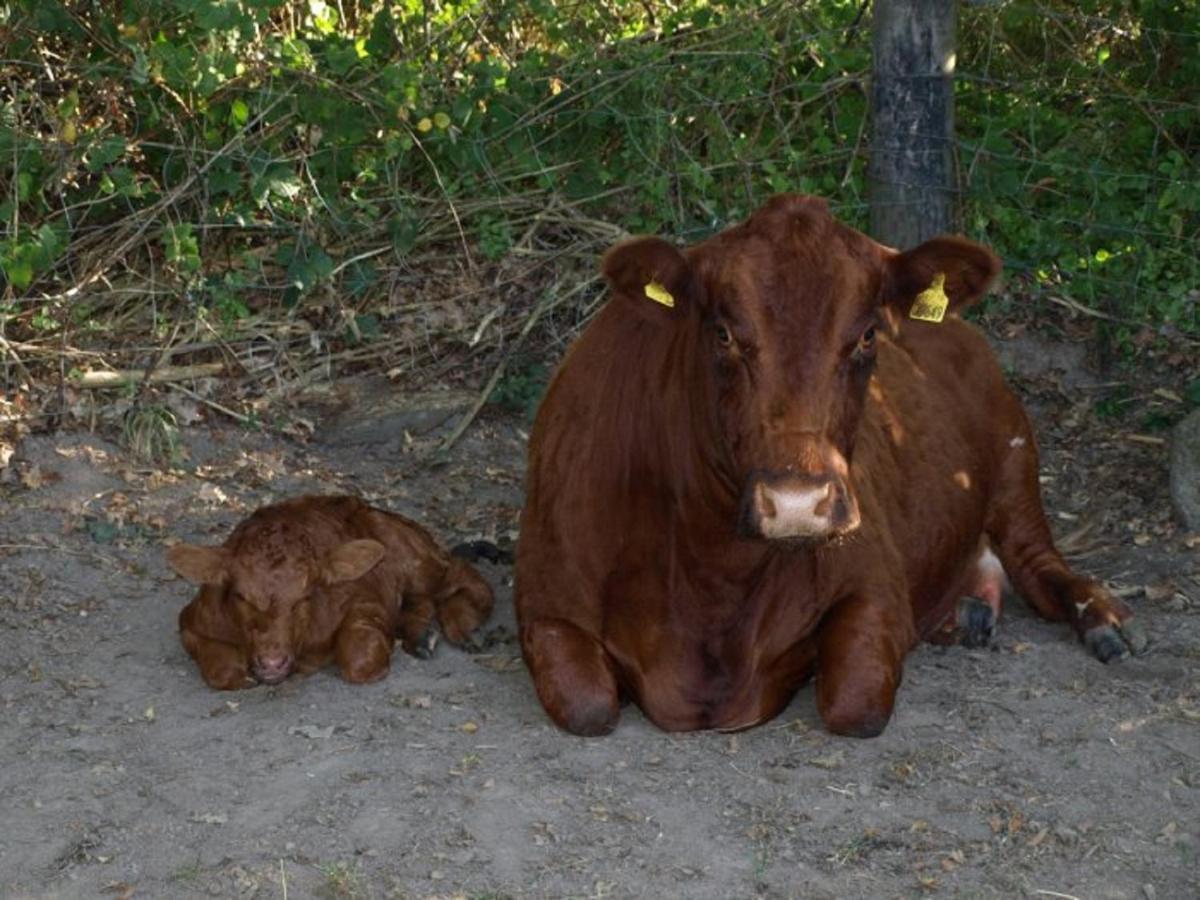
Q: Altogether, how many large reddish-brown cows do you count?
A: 1